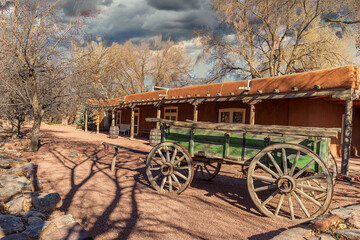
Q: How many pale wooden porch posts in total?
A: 8